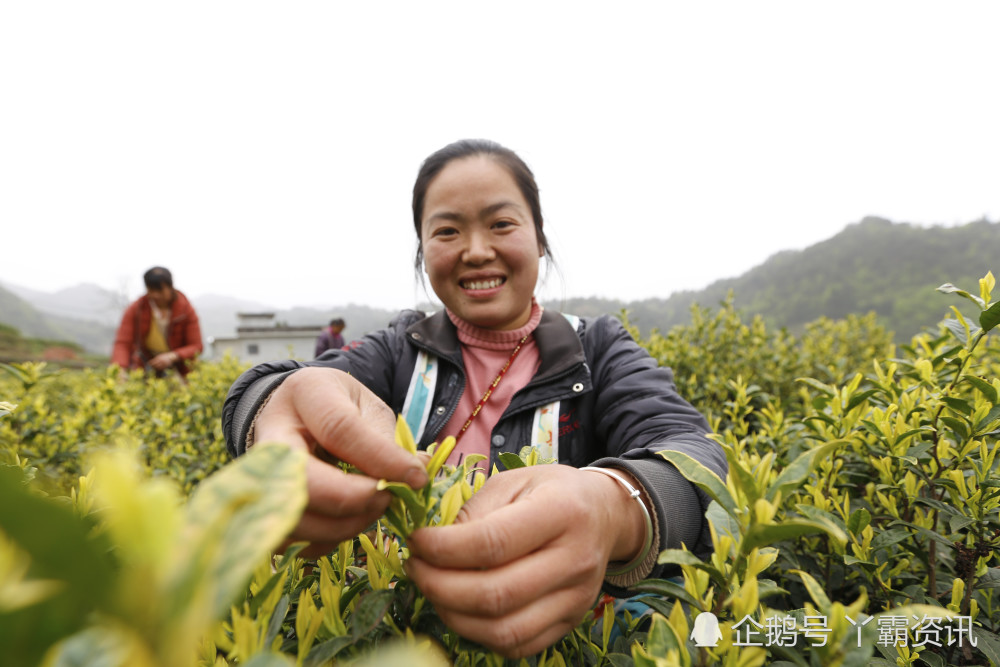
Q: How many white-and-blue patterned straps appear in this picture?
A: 2